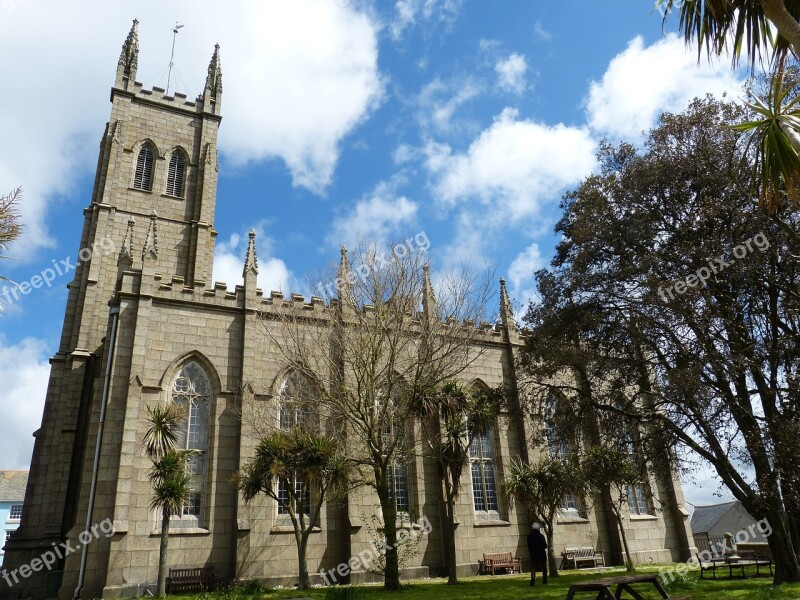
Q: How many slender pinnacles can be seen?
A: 8